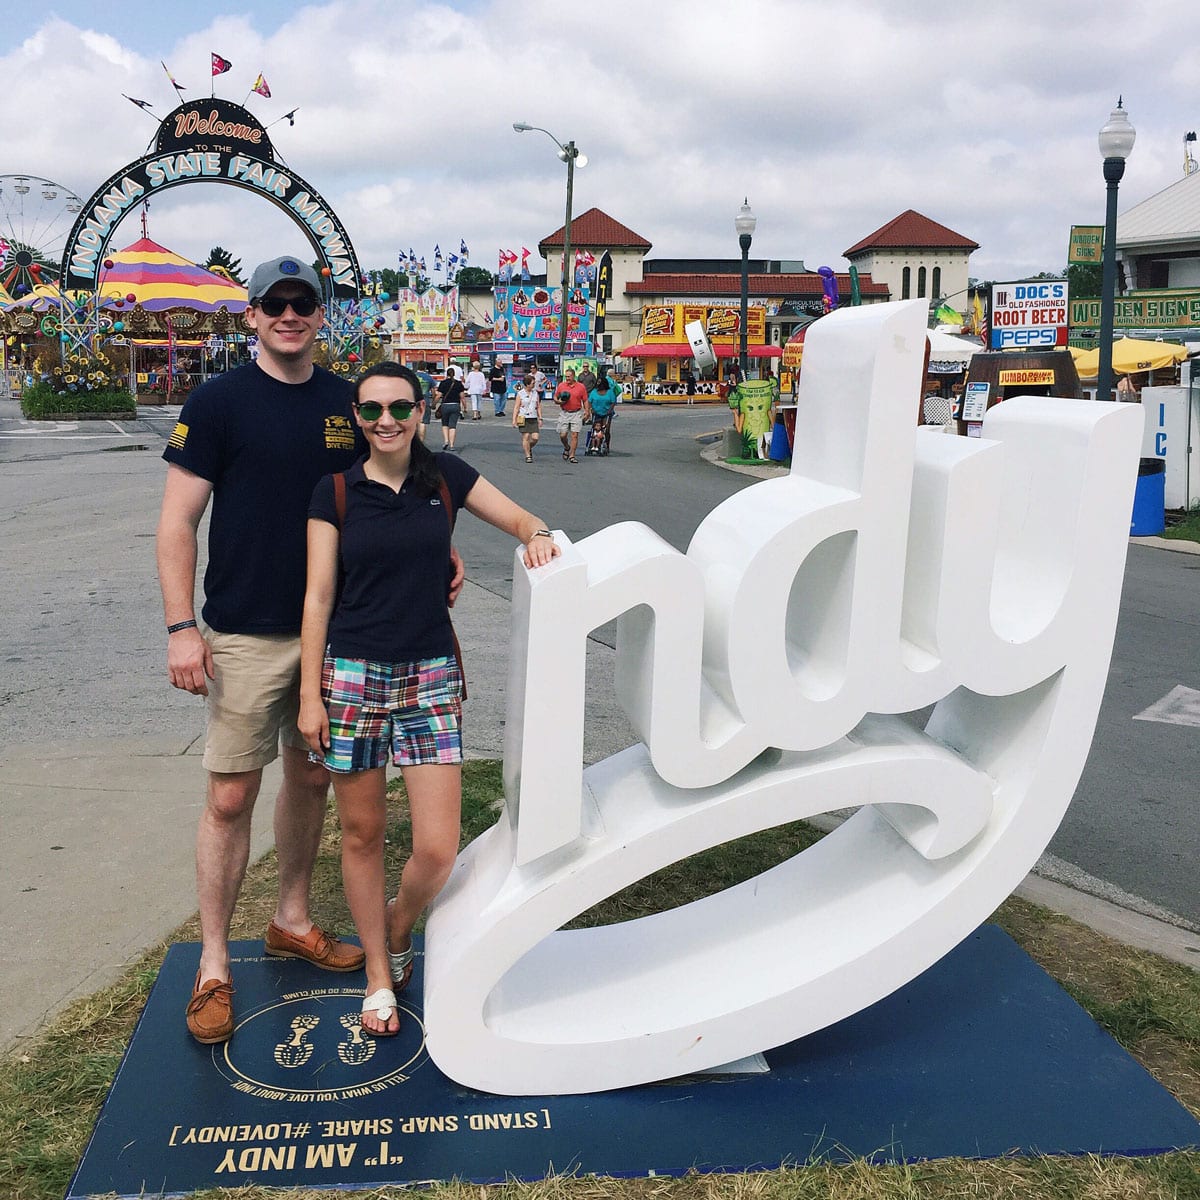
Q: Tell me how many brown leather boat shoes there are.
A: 2